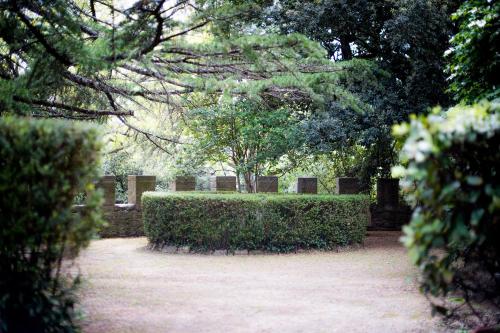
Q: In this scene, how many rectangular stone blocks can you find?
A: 8